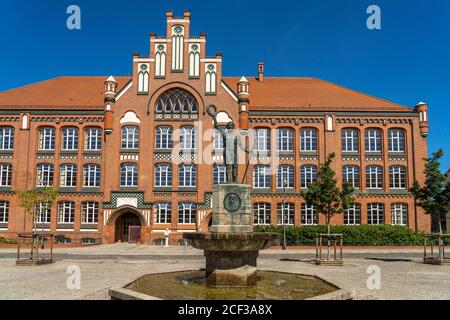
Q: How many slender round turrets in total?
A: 3